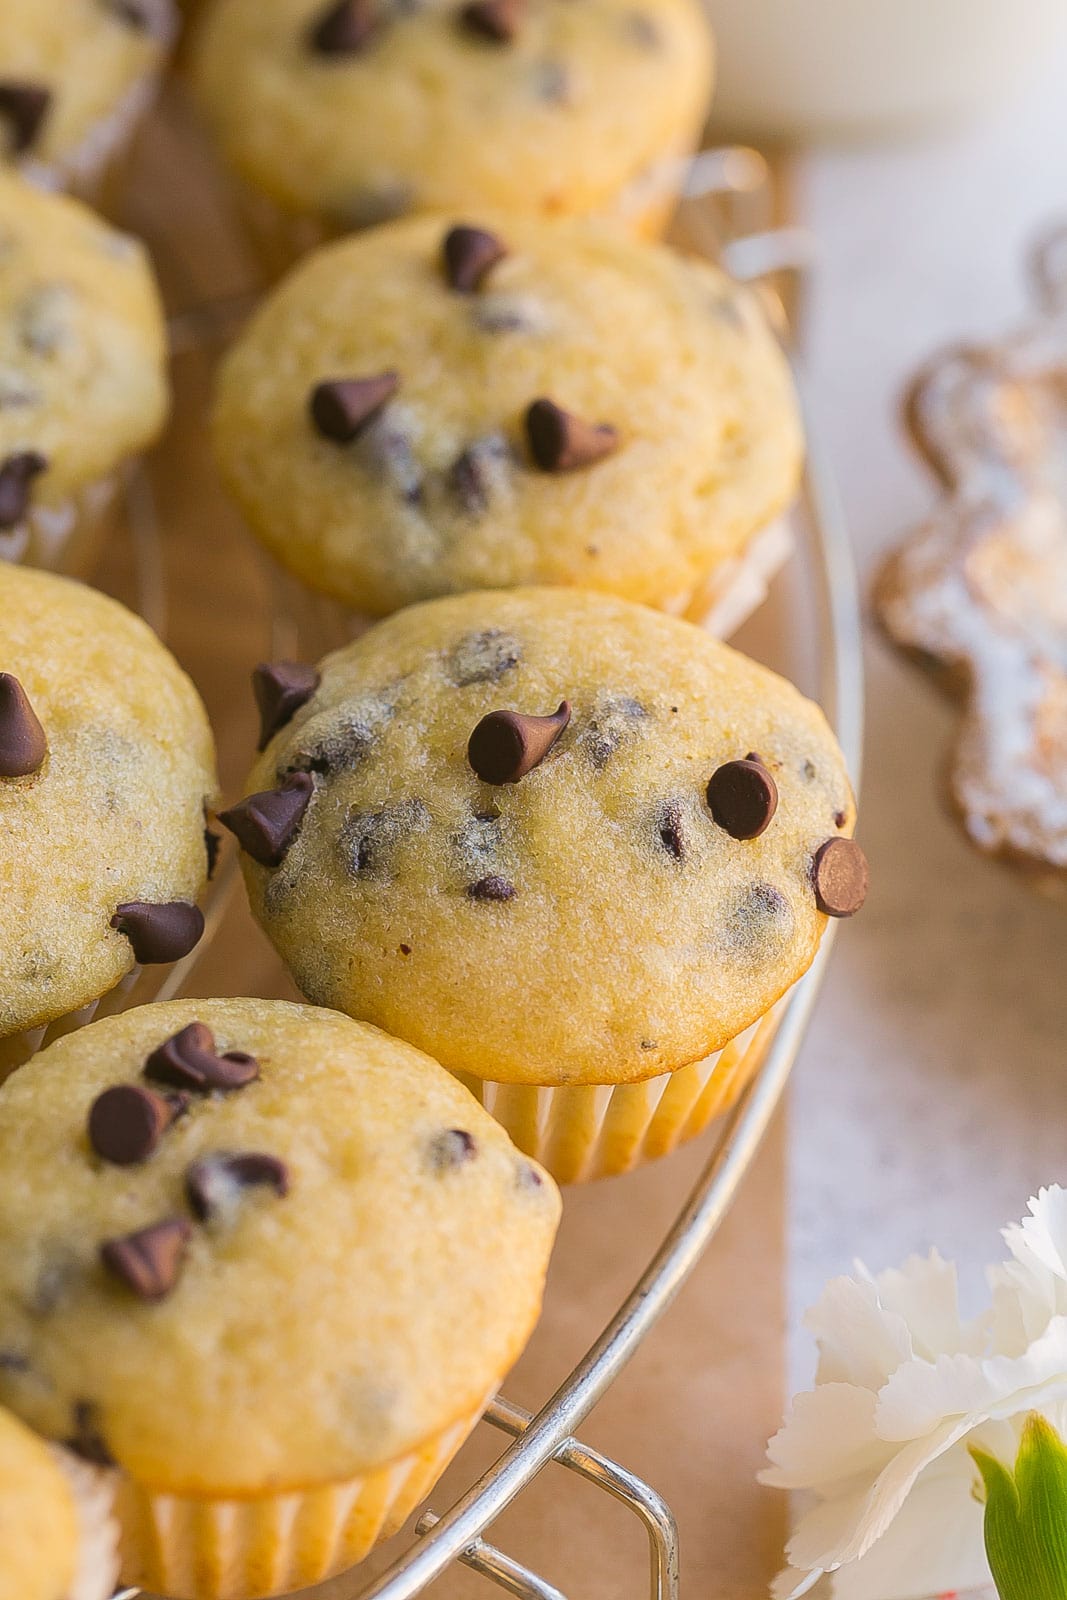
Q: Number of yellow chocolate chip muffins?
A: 8